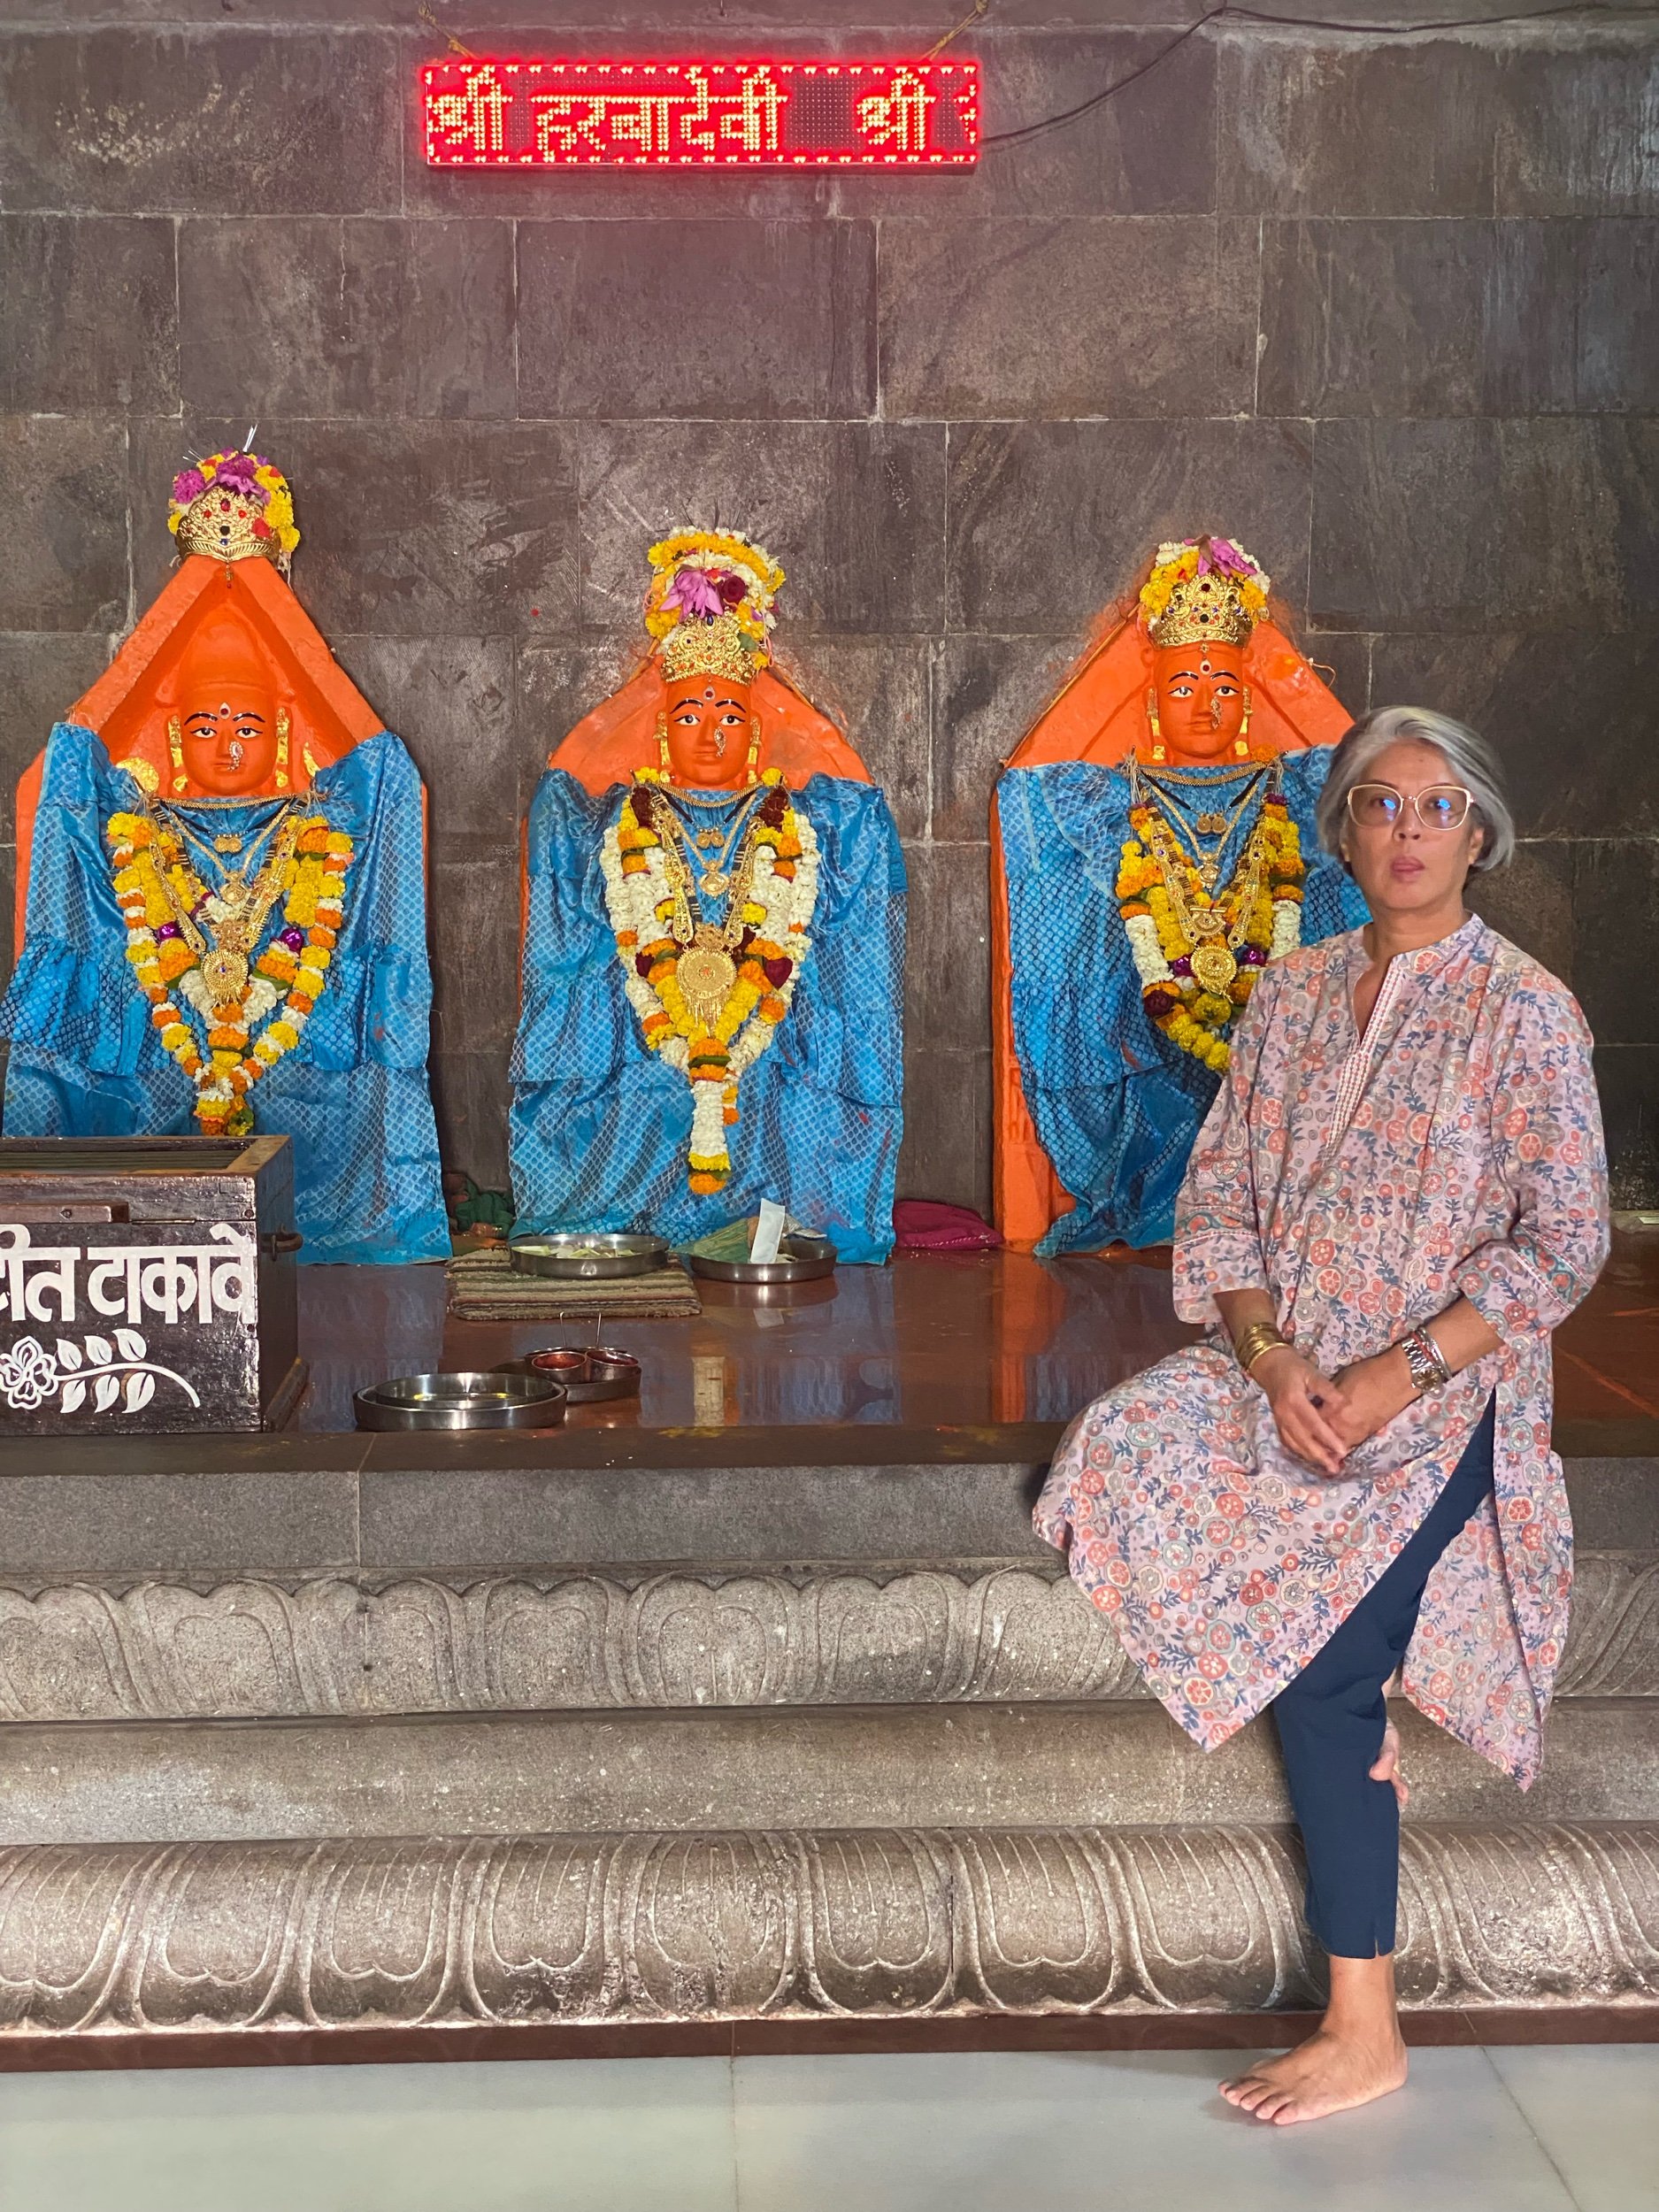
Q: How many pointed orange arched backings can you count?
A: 3